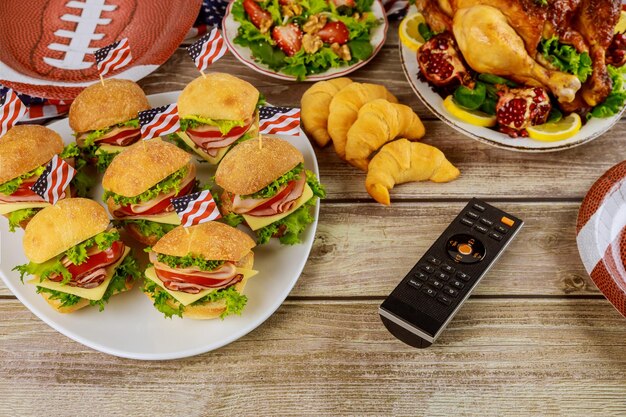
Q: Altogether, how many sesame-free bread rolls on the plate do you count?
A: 7